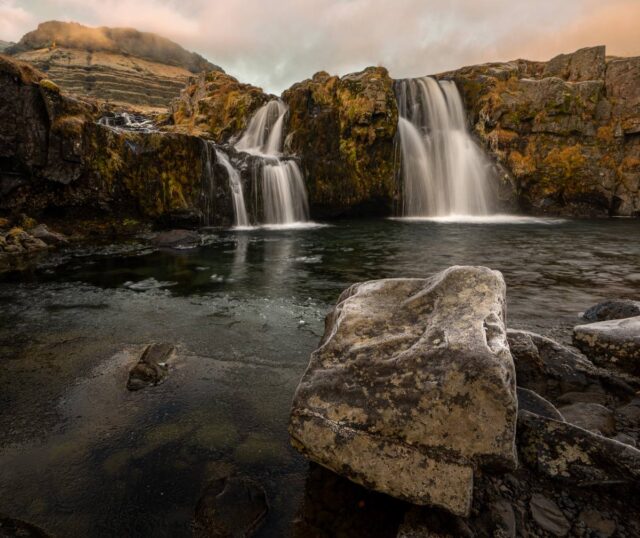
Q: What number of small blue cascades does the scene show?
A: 0